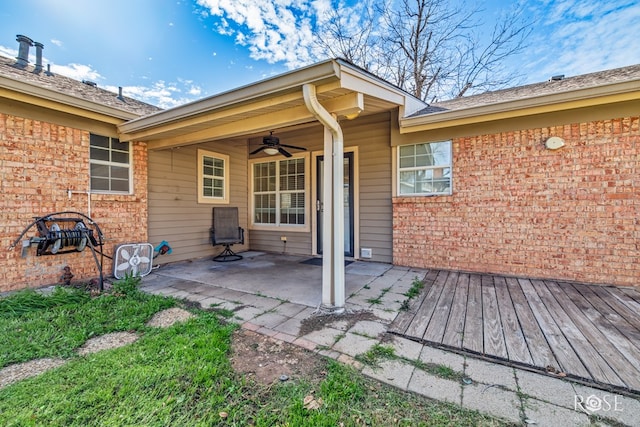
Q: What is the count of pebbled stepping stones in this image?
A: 3